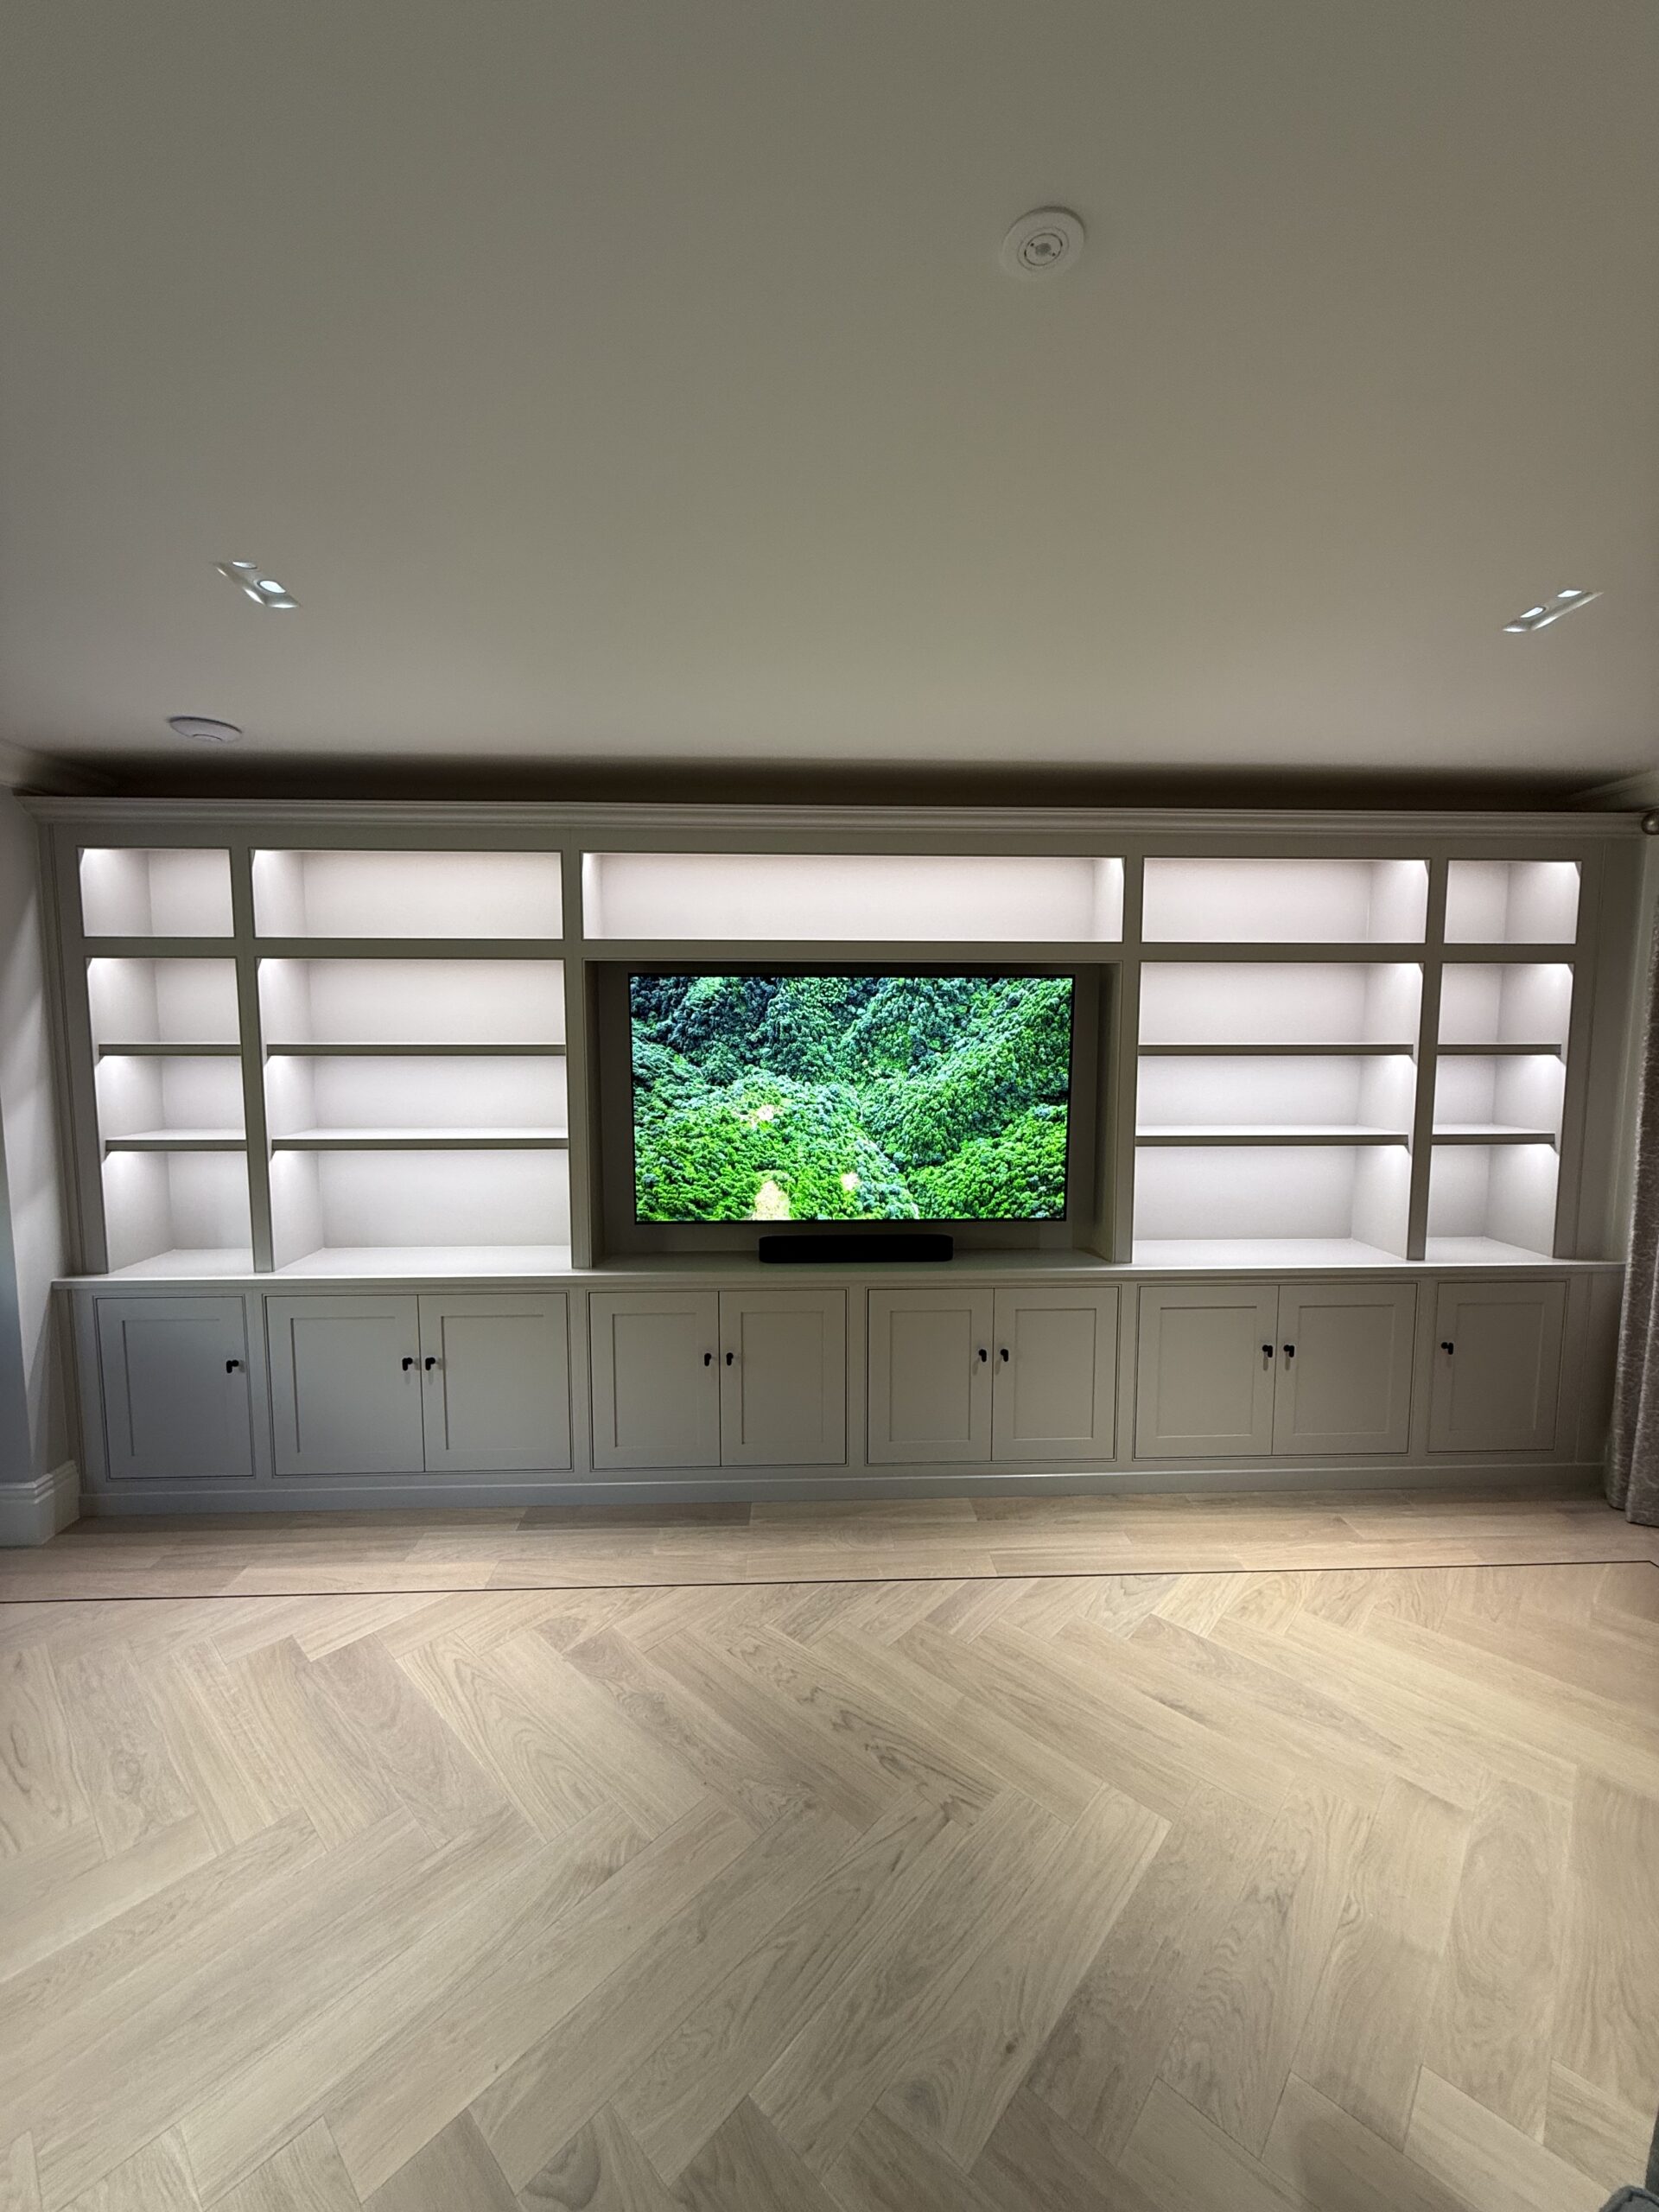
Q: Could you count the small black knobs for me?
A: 10